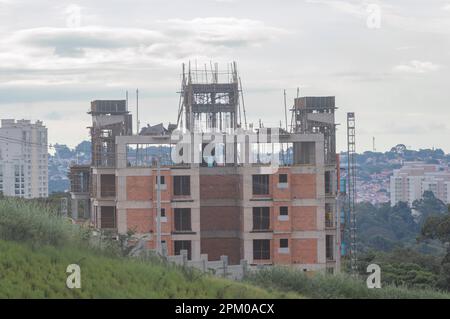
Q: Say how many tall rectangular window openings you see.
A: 6